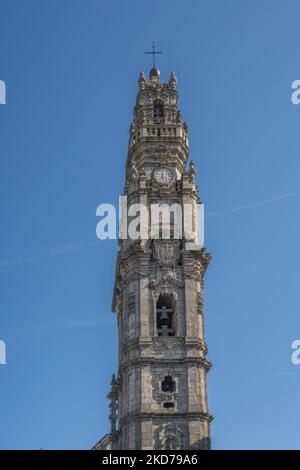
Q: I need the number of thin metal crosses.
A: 1